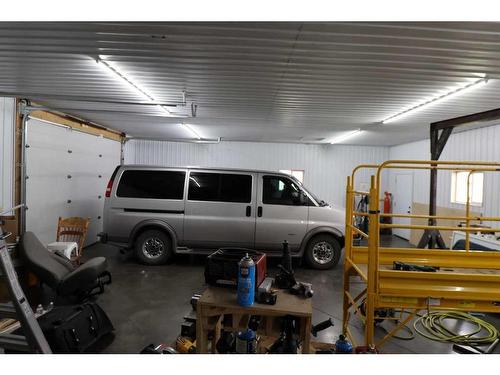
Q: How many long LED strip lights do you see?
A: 4